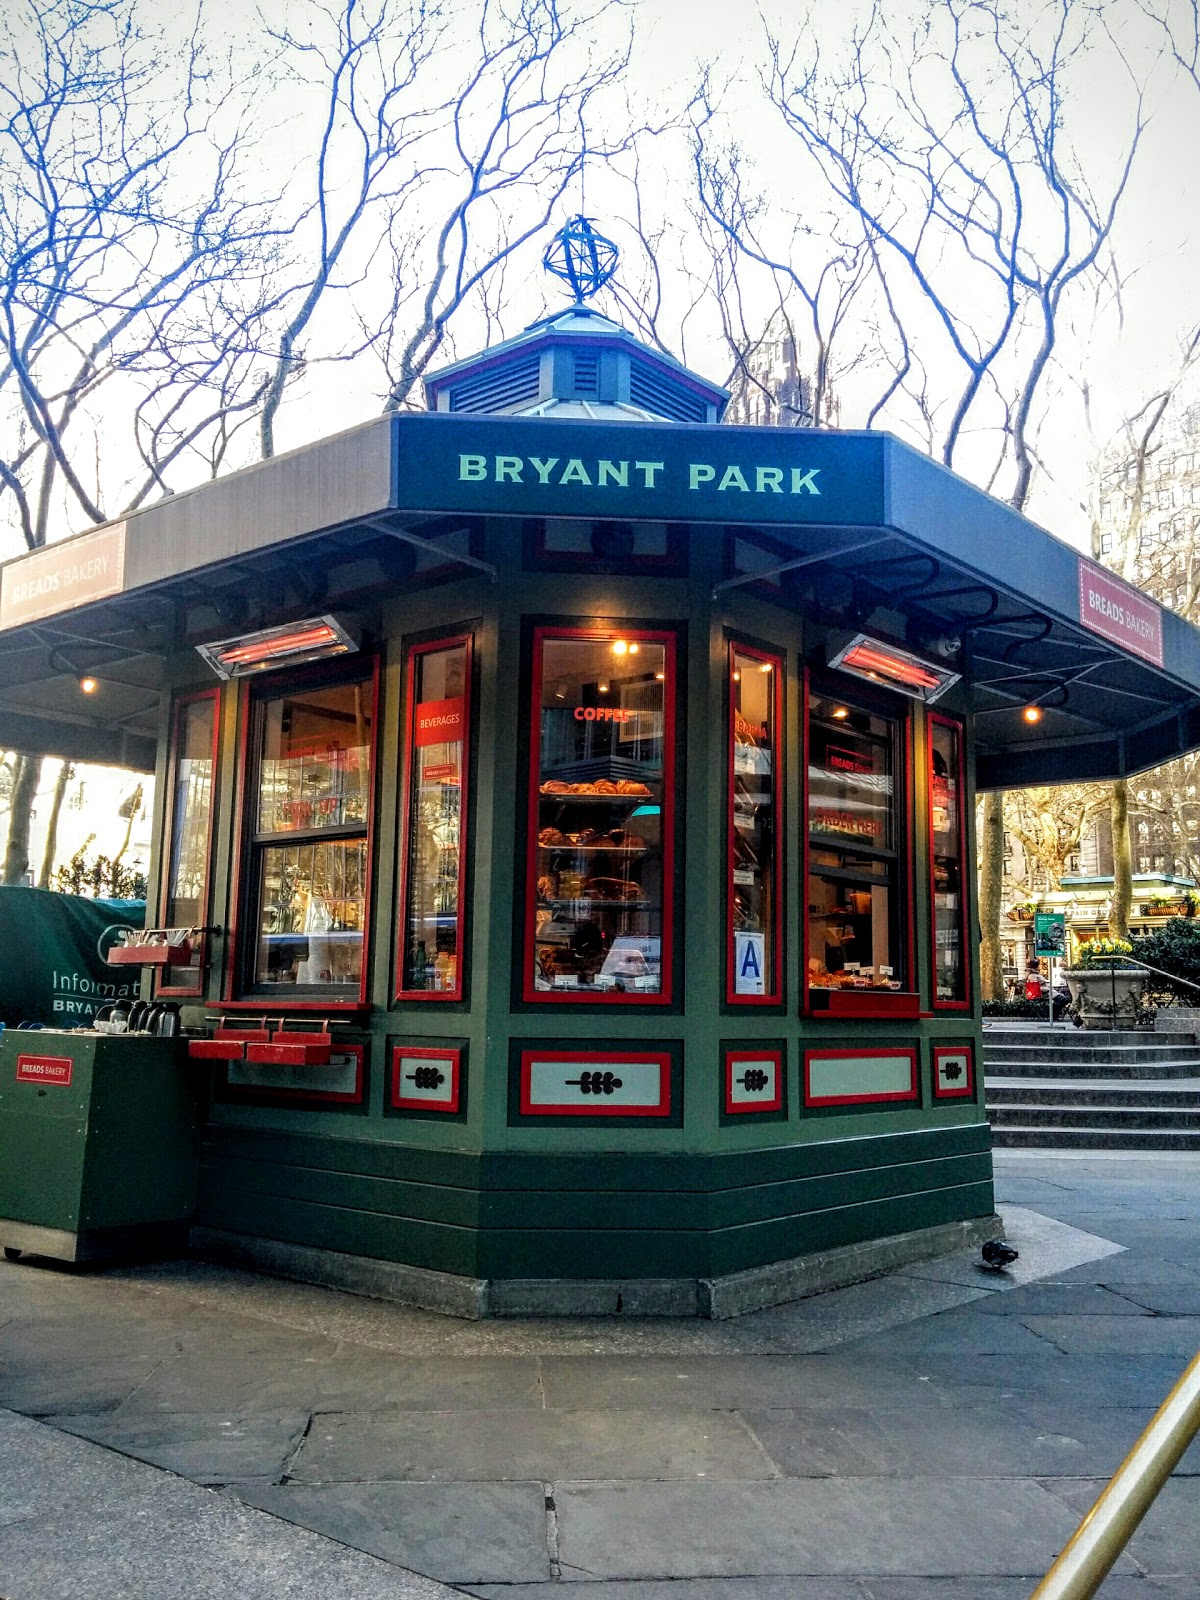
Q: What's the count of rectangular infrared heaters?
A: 2